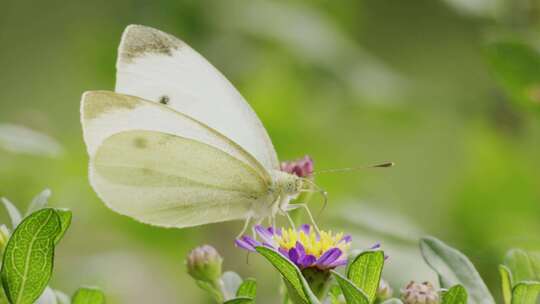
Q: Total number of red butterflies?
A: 0